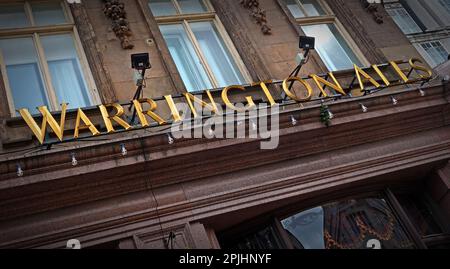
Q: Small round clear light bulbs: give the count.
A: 11